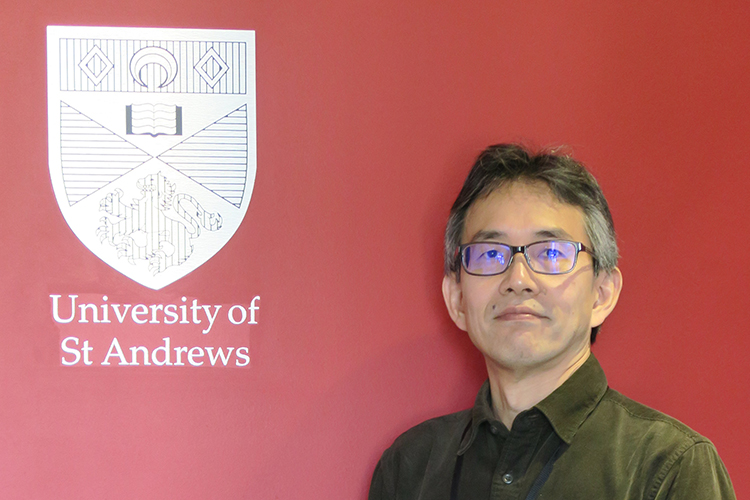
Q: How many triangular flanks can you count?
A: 2